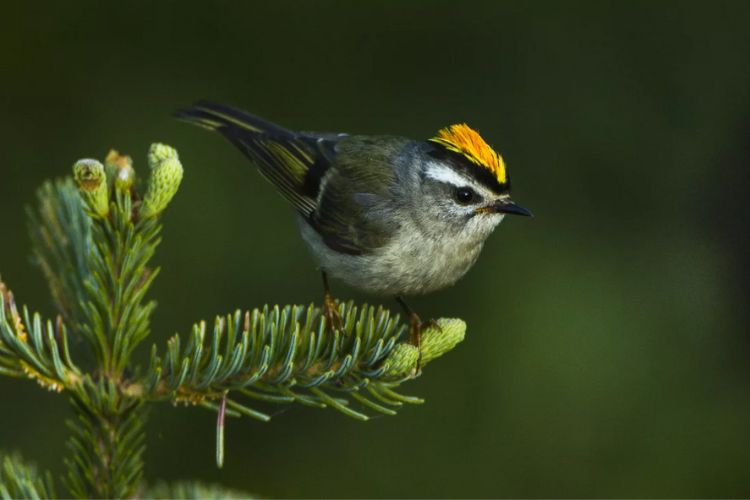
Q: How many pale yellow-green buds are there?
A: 5